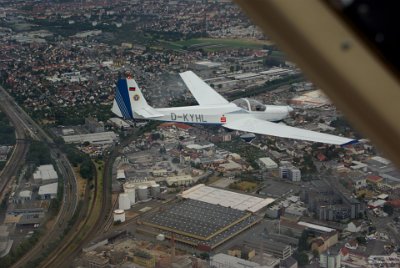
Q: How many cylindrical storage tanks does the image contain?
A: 5